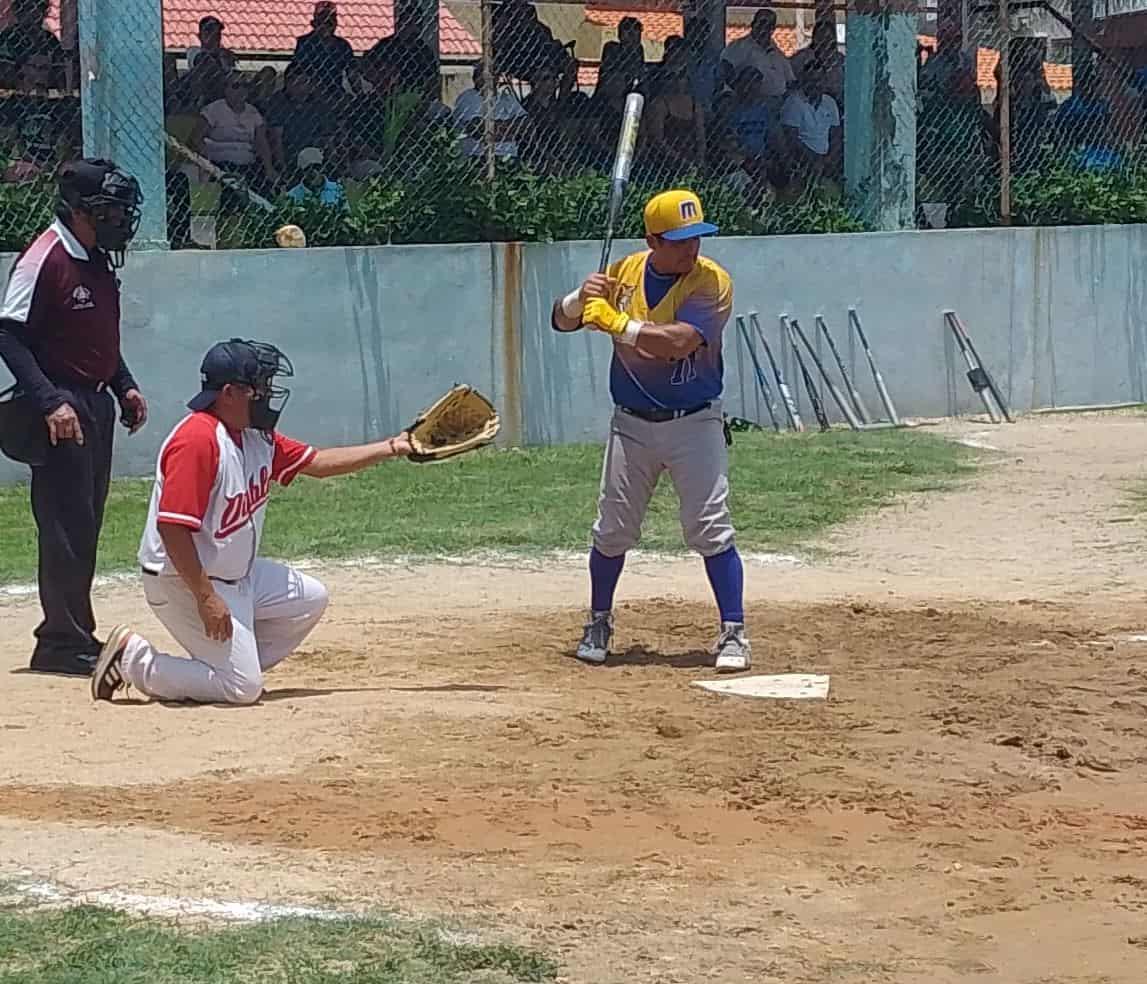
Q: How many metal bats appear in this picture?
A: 9